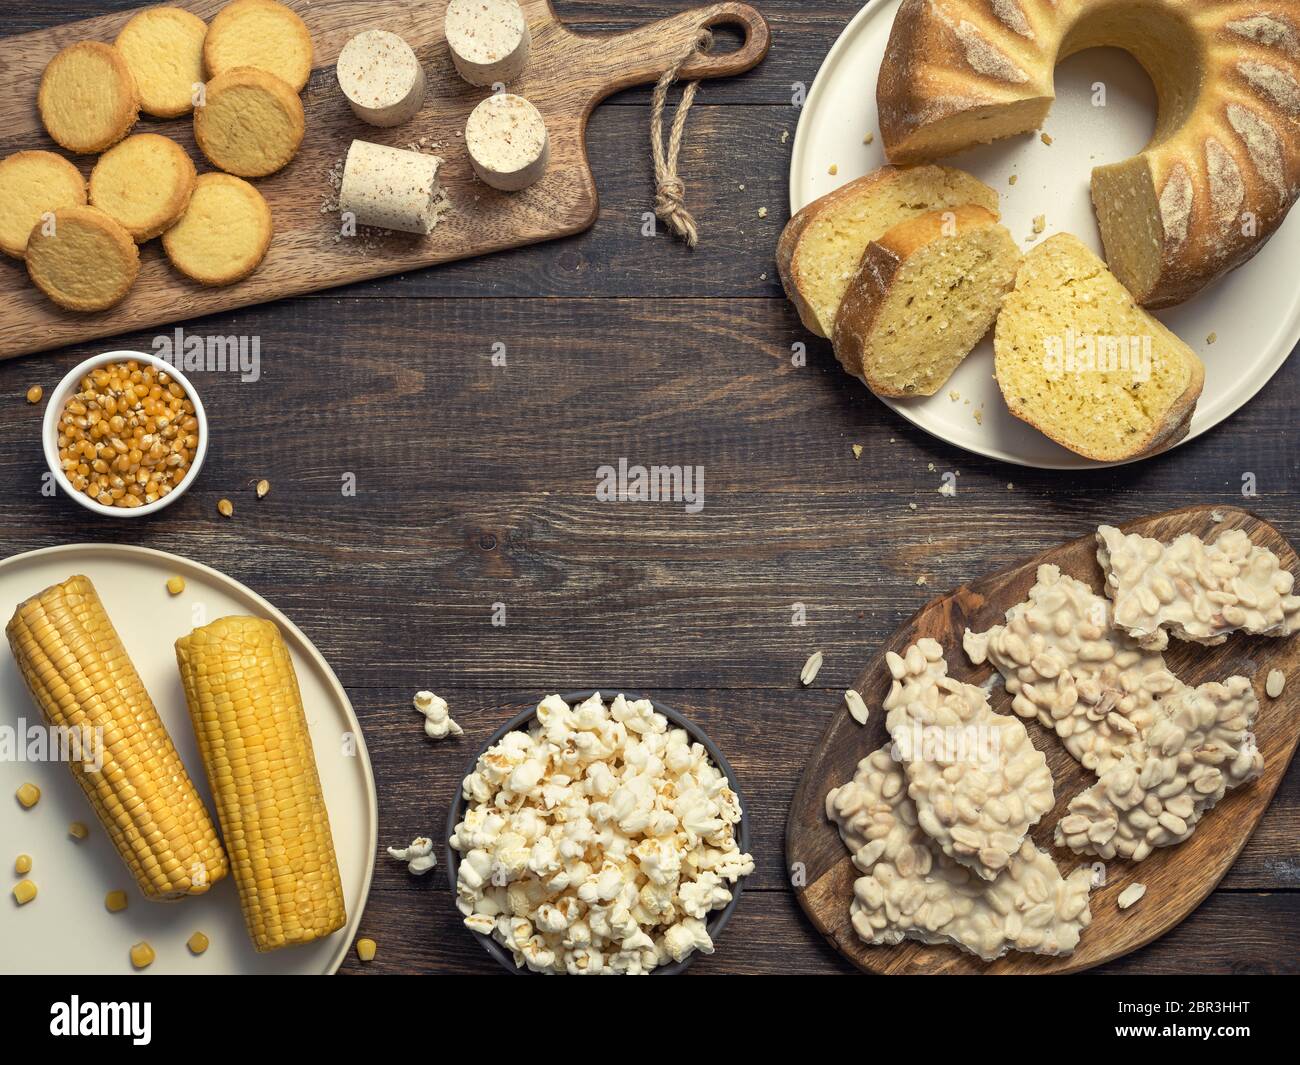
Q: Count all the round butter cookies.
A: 8